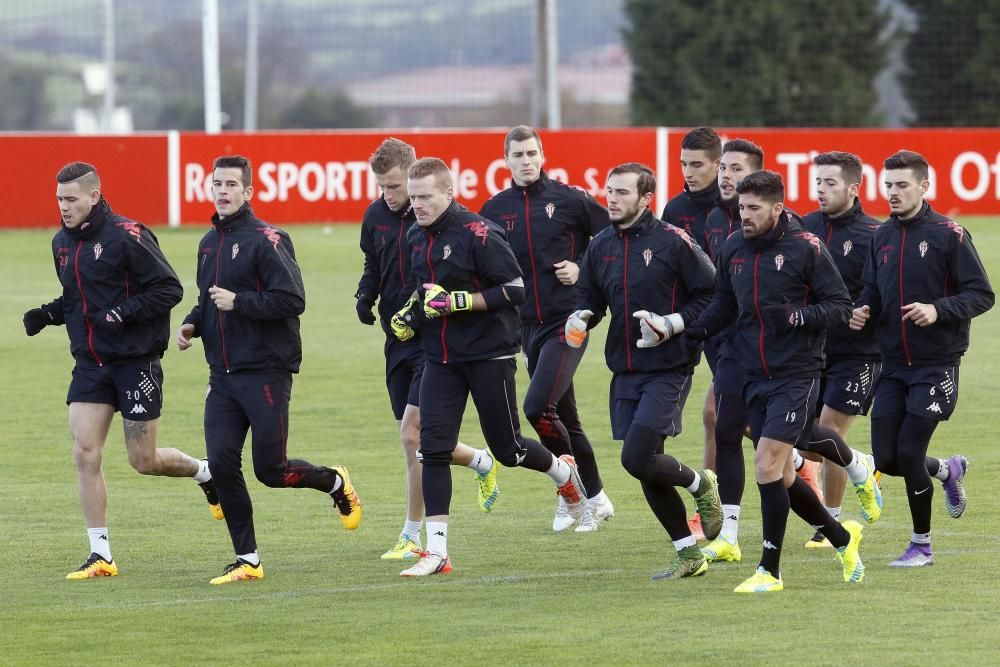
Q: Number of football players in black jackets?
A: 11